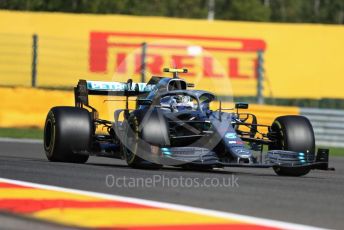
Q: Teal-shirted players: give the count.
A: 0